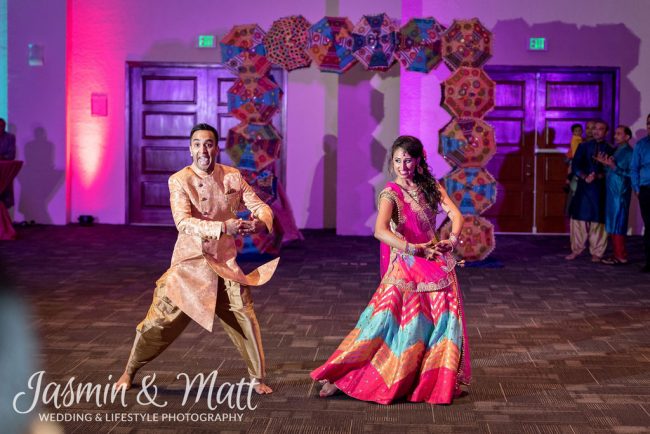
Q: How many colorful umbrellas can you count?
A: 14